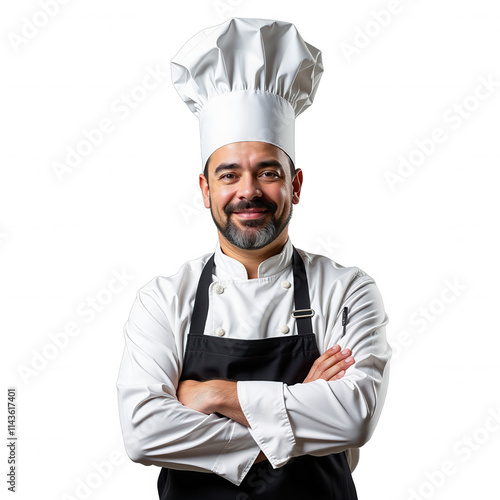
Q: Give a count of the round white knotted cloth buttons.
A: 4